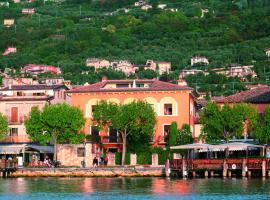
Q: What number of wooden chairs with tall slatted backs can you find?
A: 0